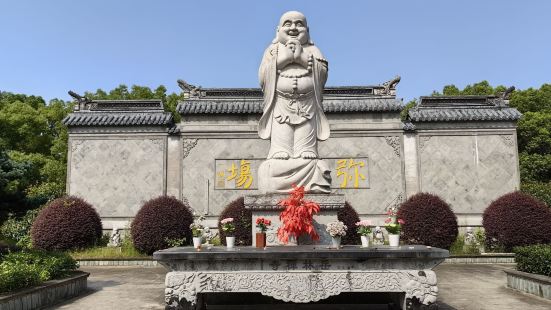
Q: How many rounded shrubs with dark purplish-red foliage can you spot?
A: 6